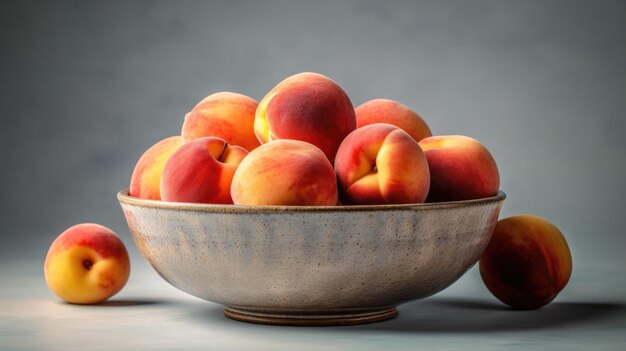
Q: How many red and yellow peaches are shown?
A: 10